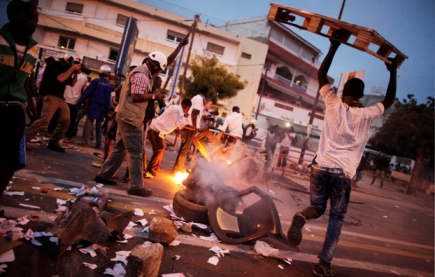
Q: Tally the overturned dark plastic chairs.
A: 1